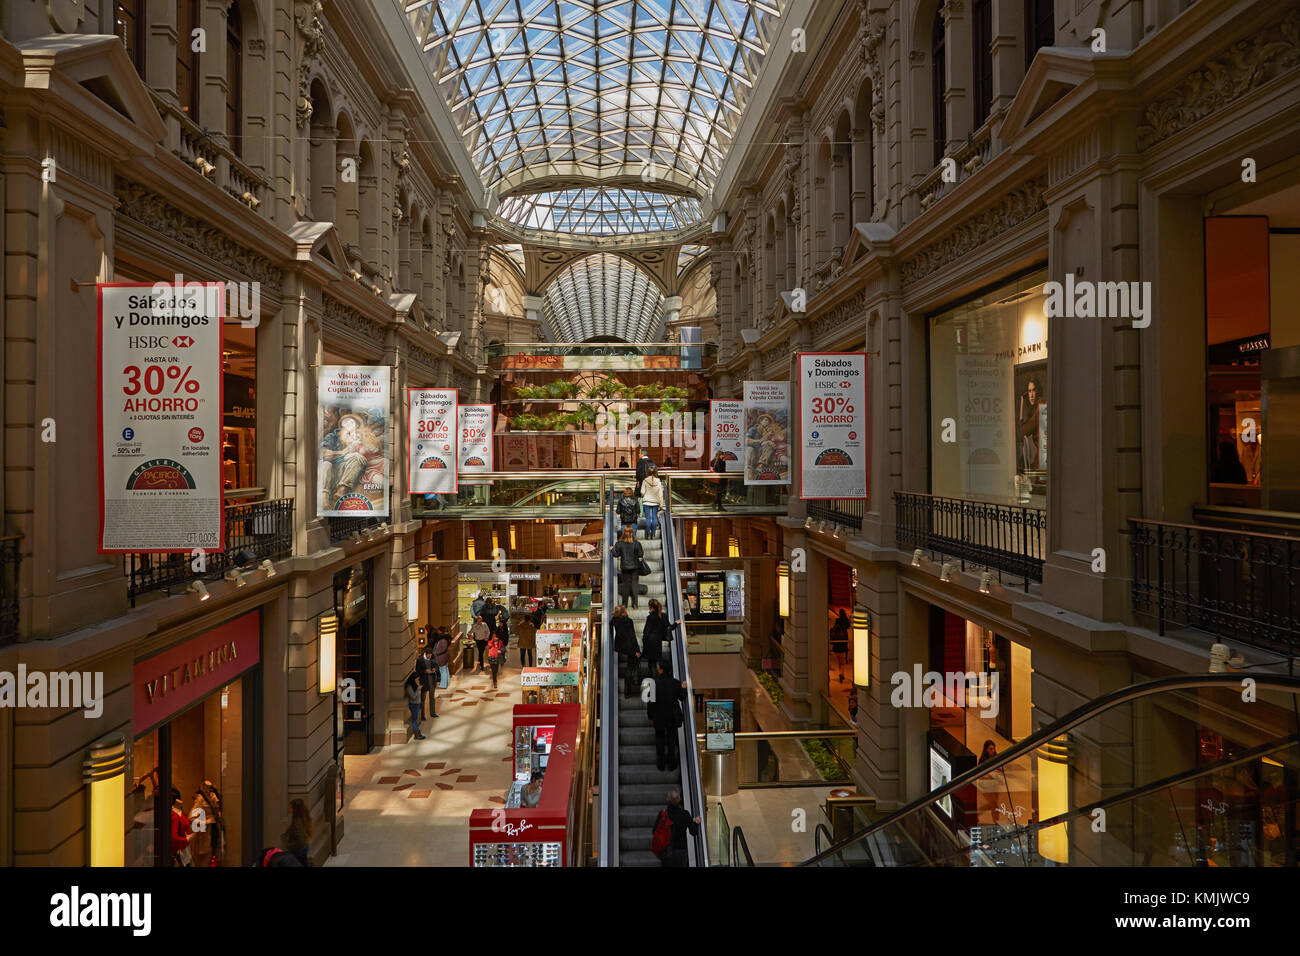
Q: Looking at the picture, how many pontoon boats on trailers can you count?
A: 0